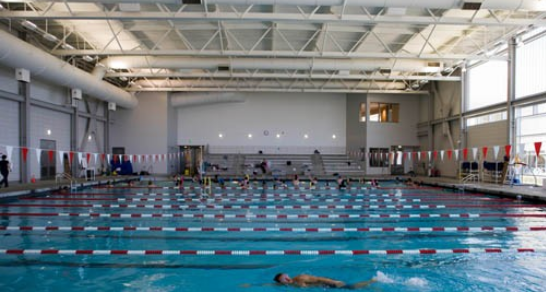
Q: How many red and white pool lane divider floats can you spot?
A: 7